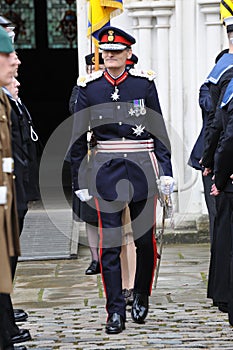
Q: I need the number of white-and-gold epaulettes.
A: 2